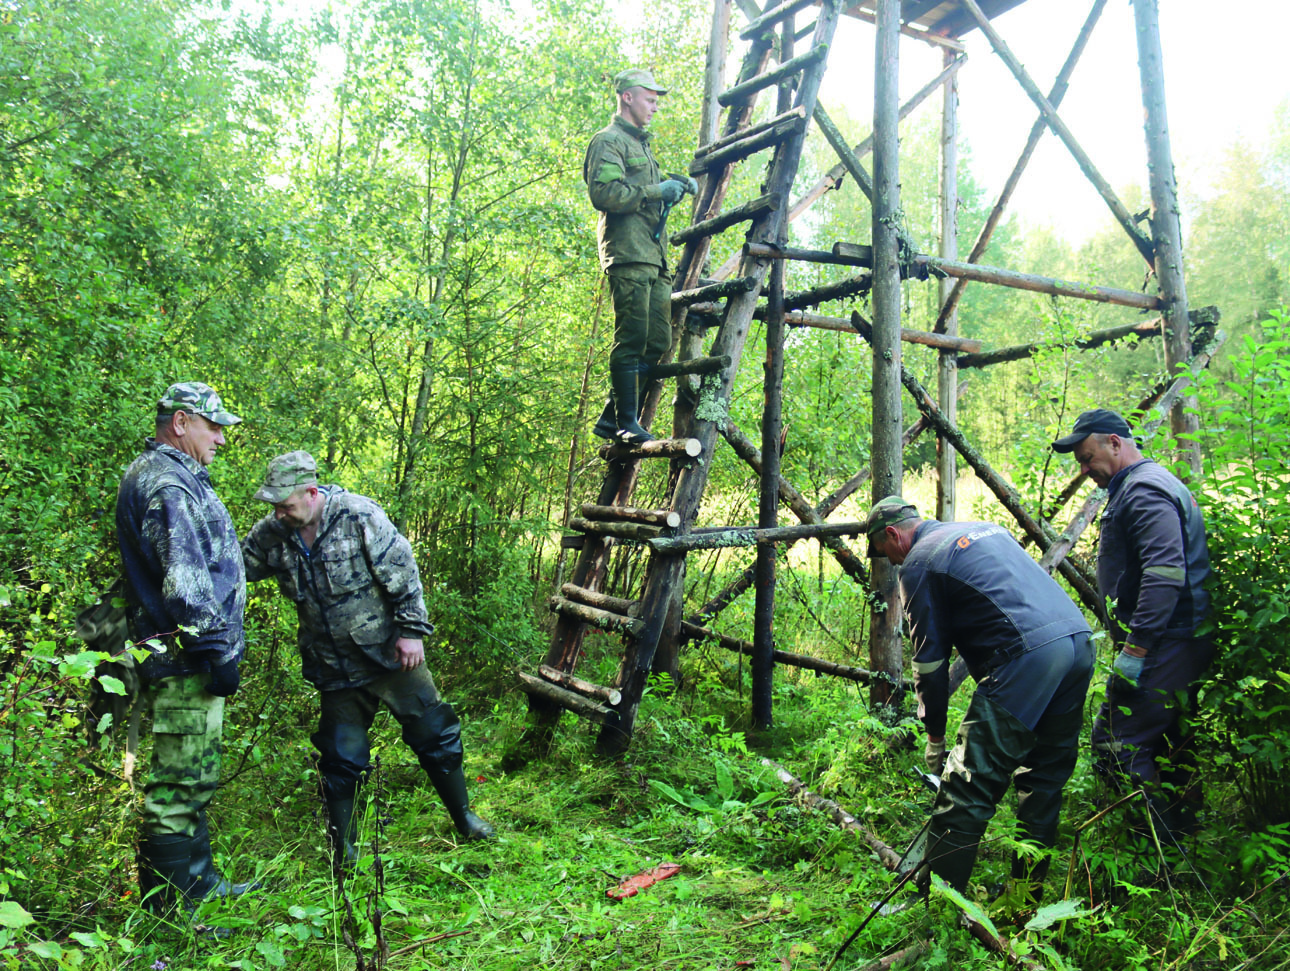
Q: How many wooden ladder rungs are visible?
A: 14